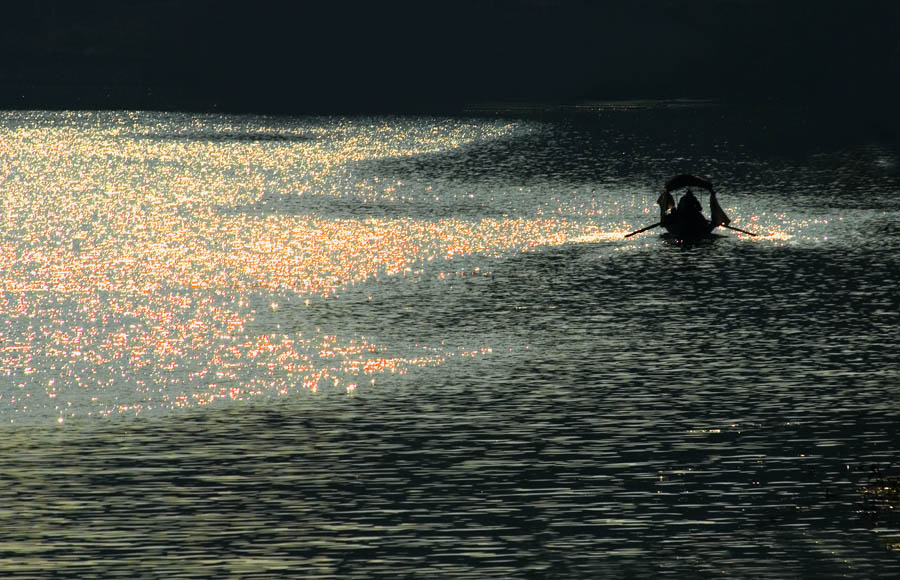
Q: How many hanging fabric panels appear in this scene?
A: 2